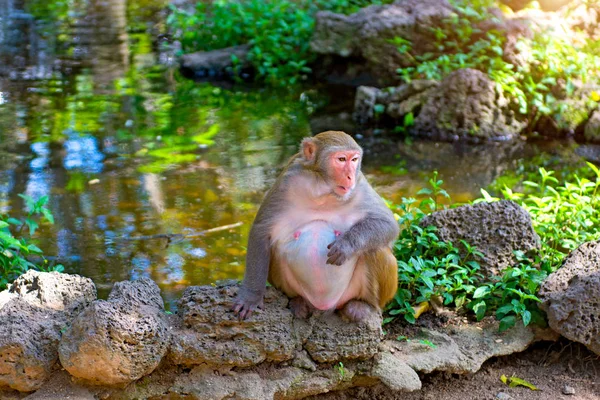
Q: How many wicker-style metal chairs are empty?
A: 0